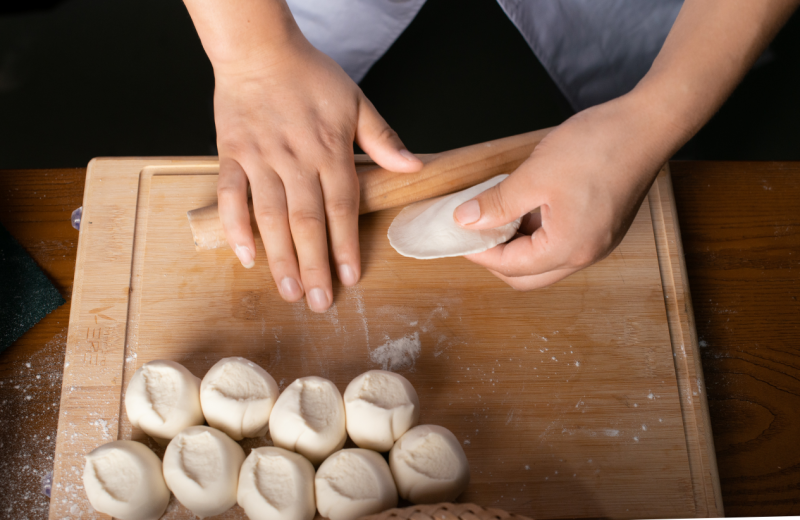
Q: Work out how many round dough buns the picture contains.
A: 9